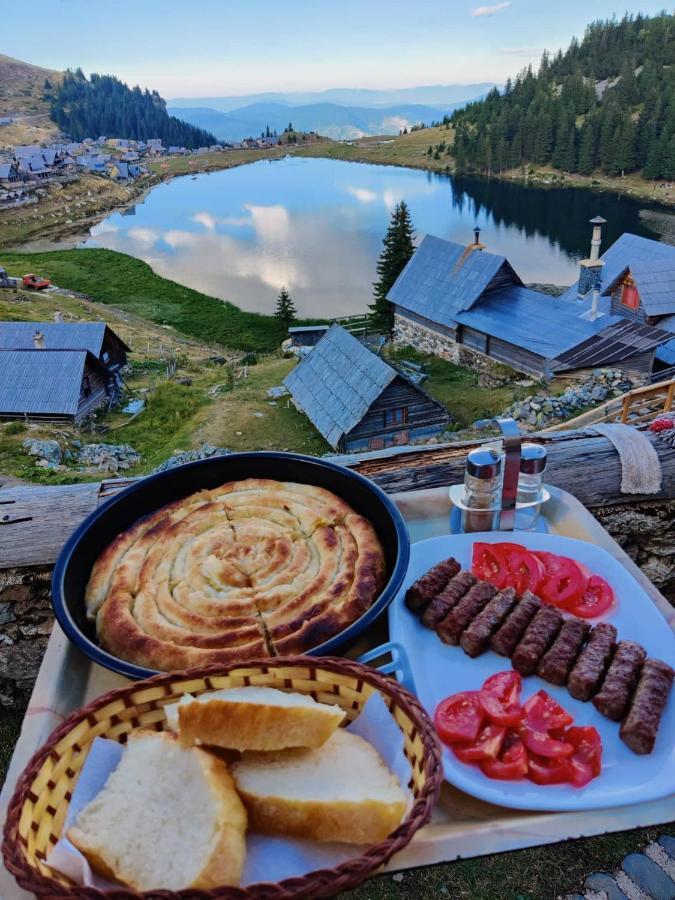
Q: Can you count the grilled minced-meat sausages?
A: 10